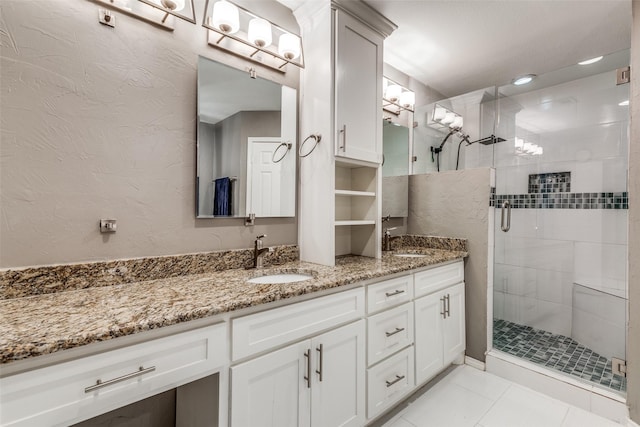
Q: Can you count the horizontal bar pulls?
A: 4